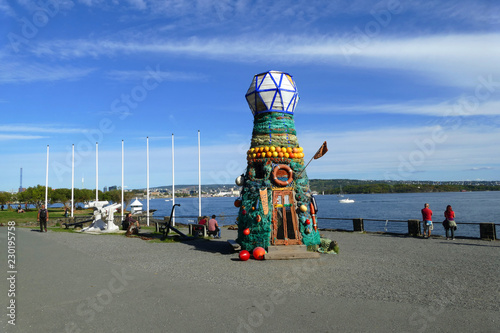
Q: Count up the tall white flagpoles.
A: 7